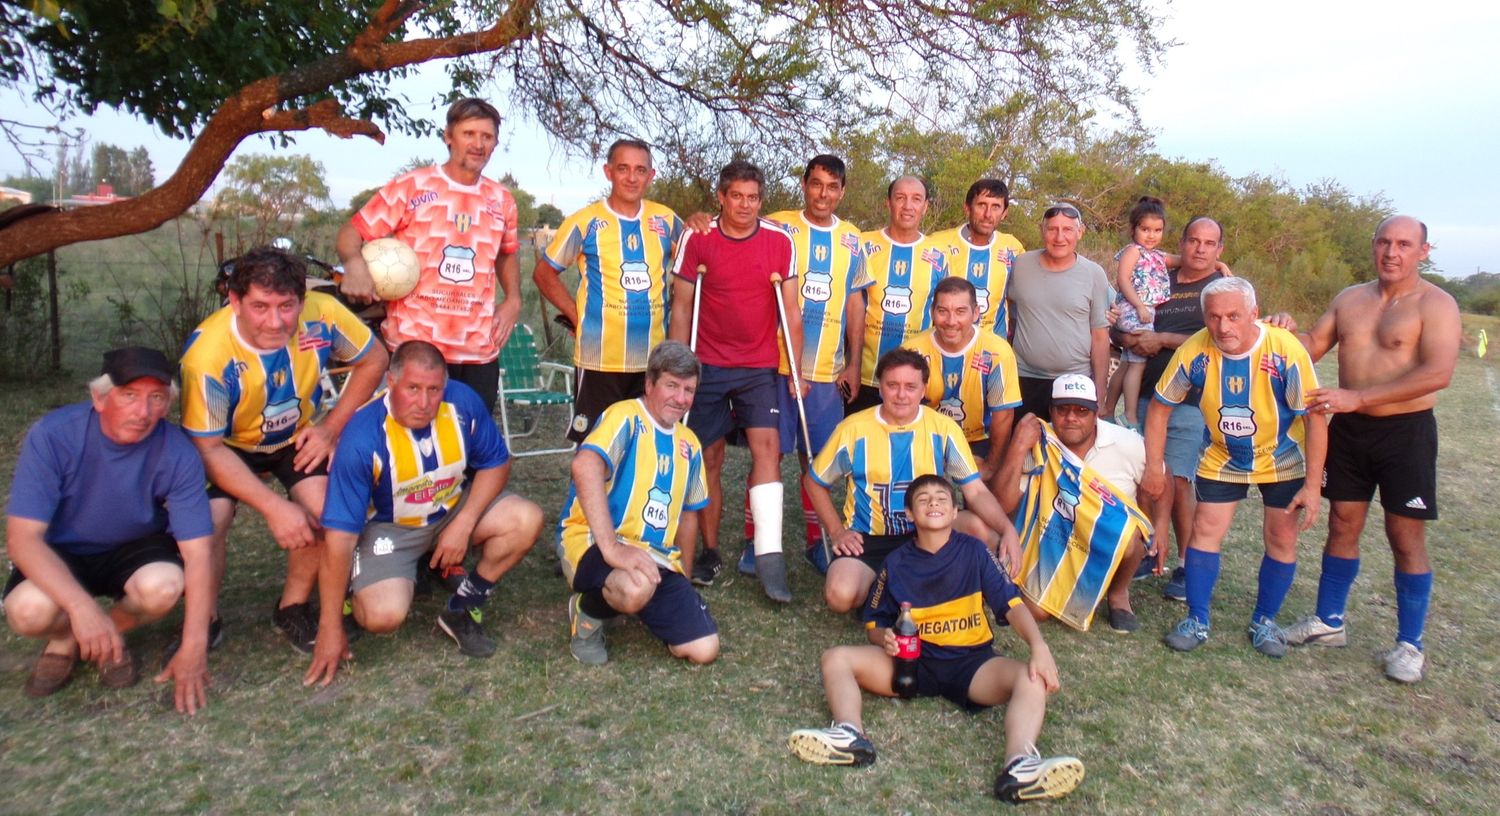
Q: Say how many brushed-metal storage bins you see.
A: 0